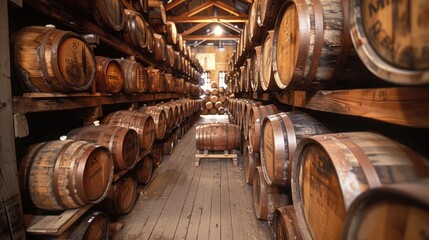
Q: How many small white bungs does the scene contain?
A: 3